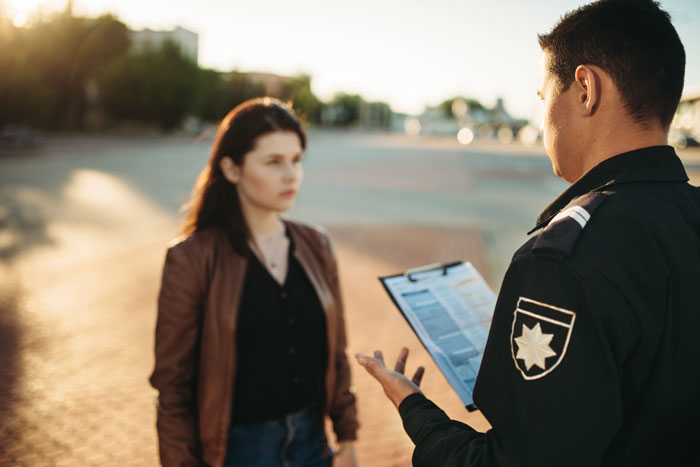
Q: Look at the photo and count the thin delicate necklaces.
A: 1